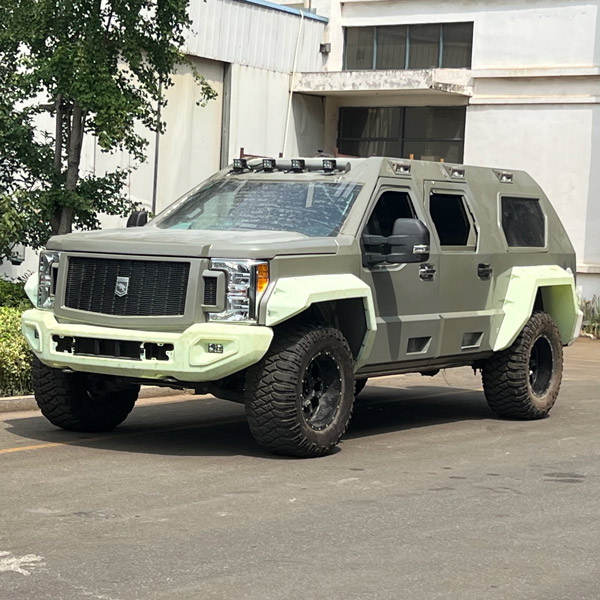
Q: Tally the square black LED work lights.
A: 4